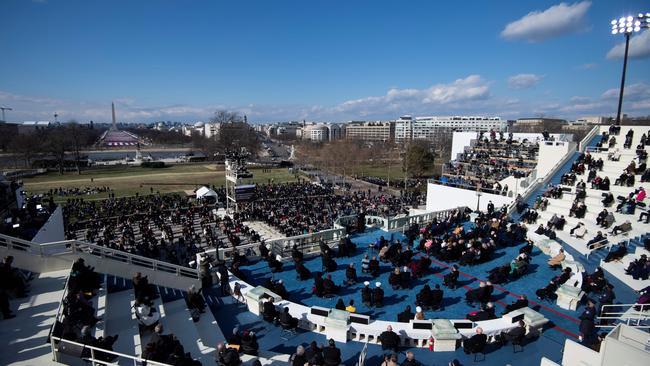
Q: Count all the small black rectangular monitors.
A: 6